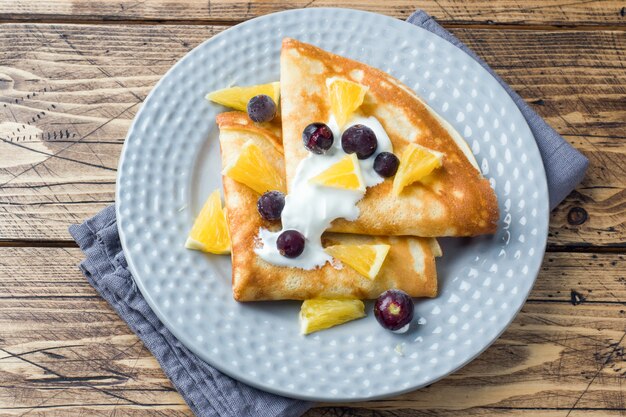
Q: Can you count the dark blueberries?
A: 7